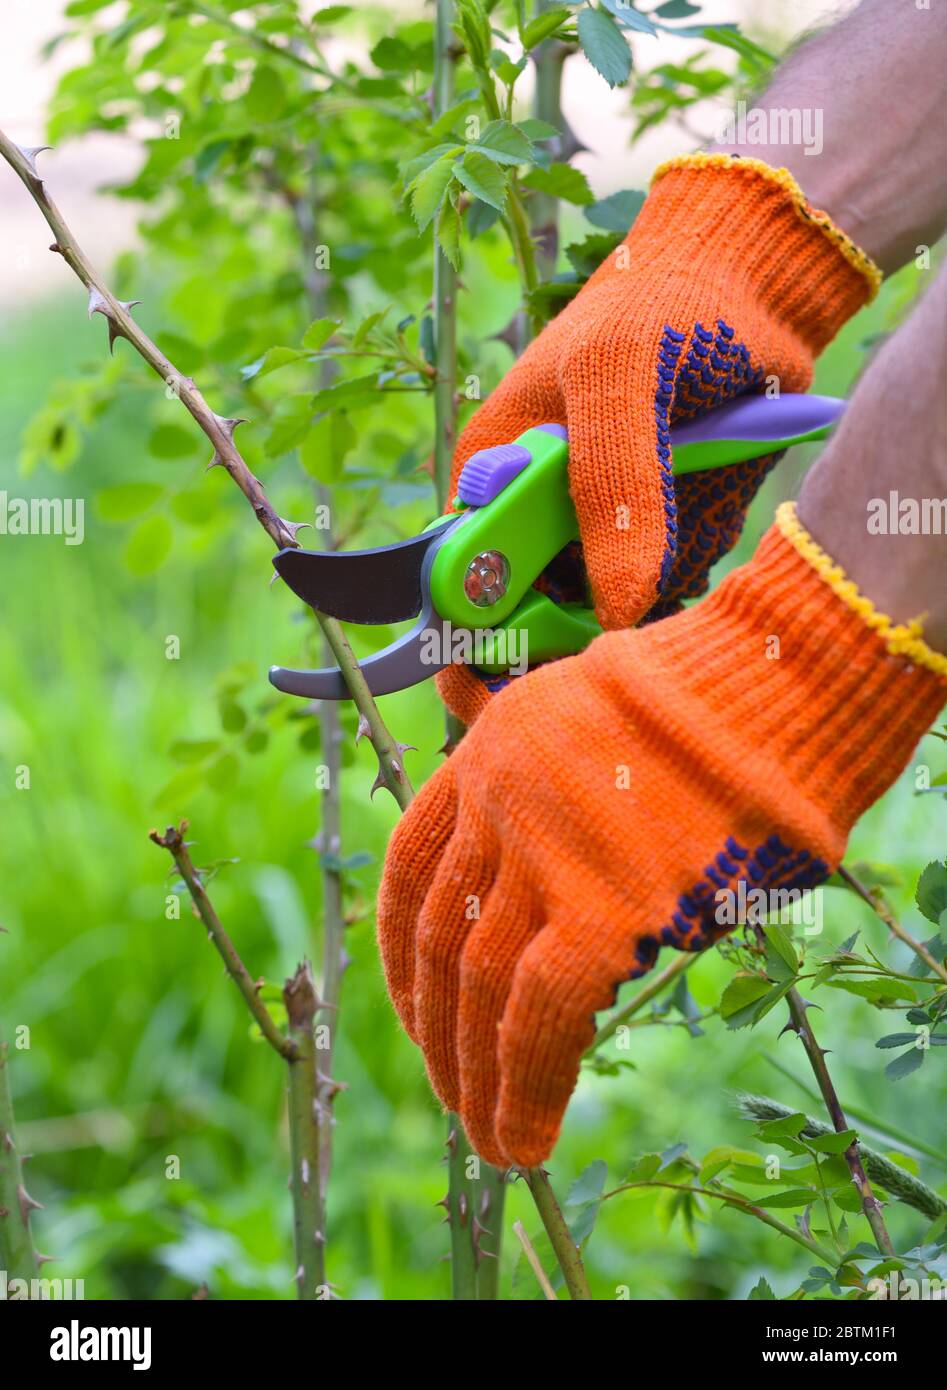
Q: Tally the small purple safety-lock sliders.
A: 1